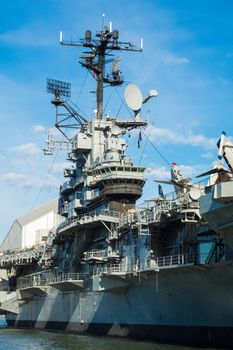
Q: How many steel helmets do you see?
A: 0